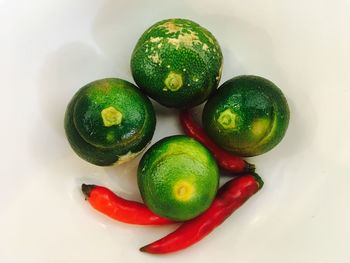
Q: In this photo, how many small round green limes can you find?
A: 4